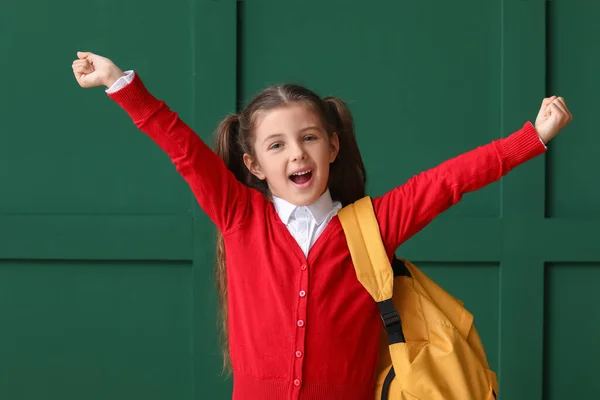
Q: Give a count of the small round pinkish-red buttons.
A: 5